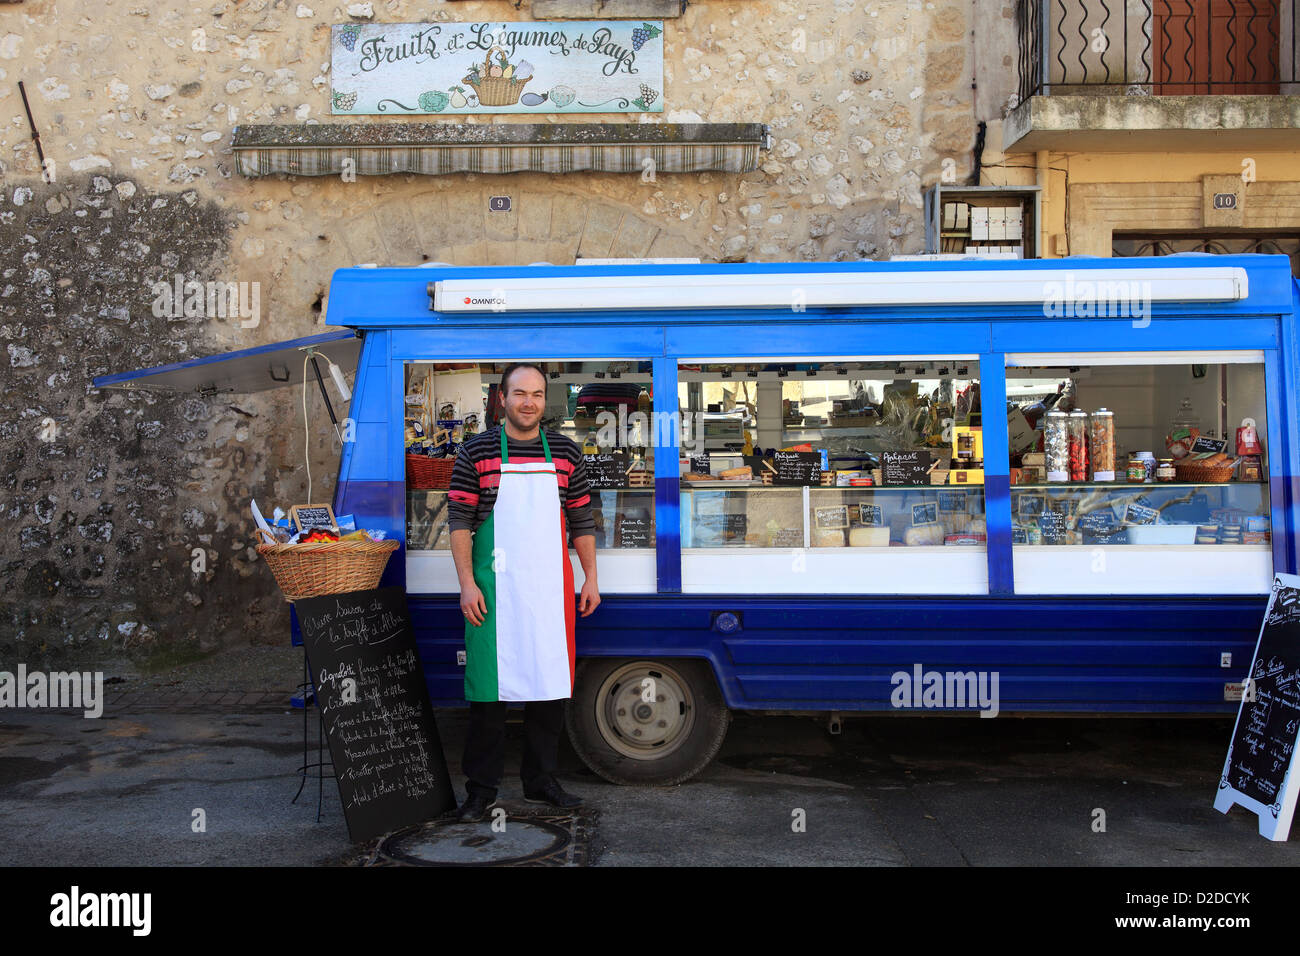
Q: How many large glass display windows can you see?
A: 3